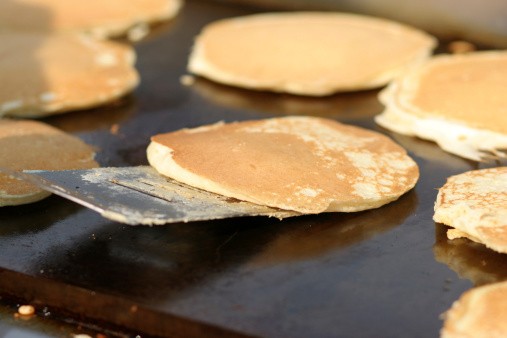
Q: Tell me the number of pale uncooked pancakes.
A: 0